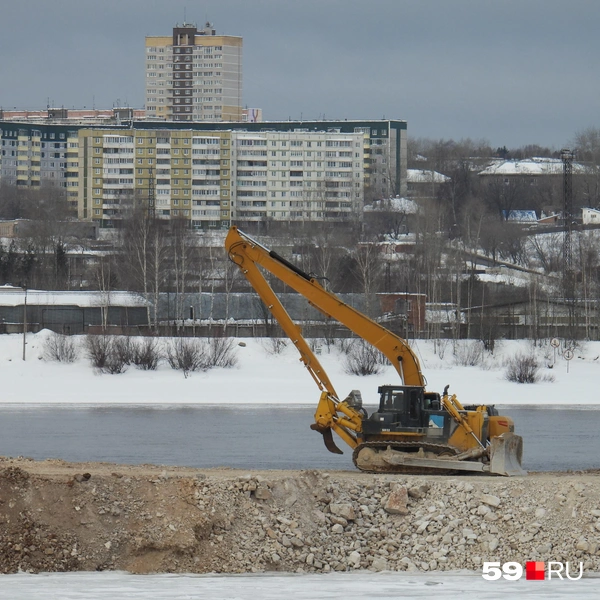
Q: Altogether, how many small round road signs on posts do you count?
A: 2